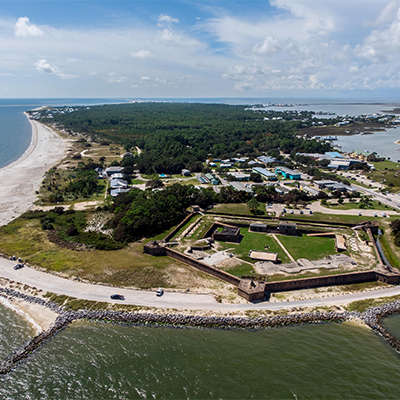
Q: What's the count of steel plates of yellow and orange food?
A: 0